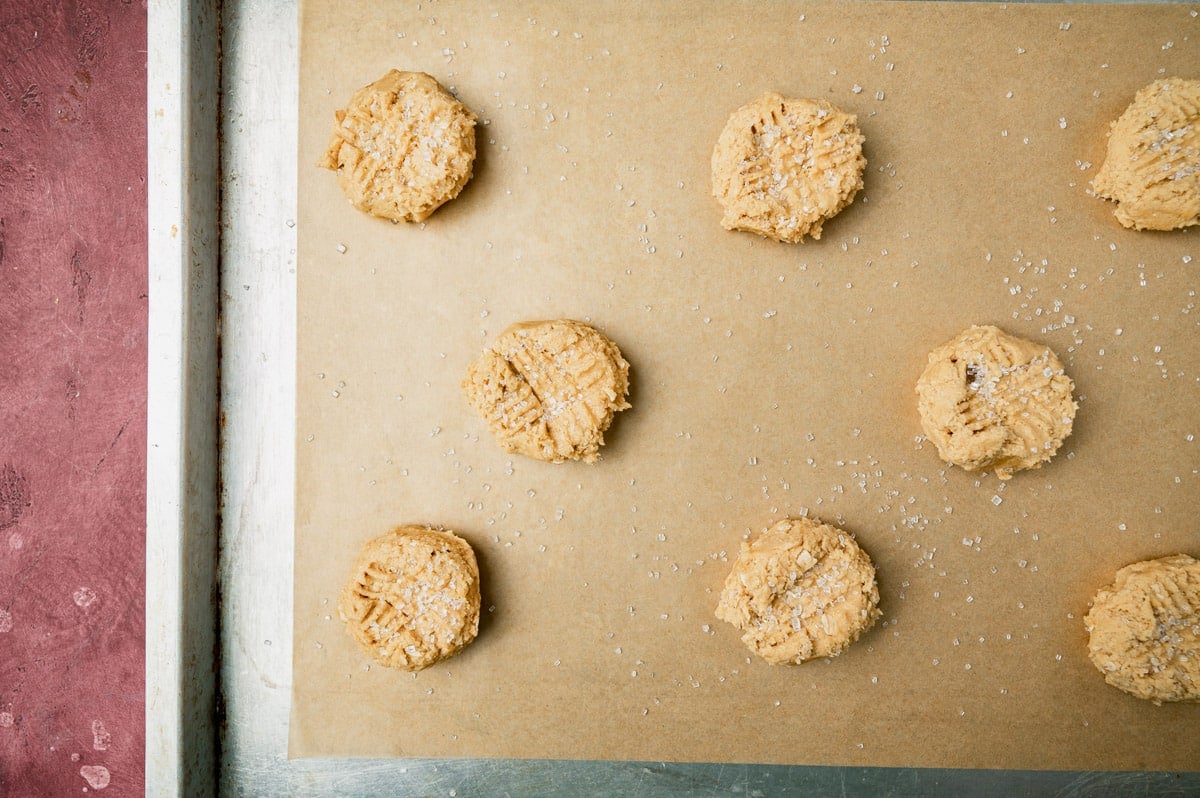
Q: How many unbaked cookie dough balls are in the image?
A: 8